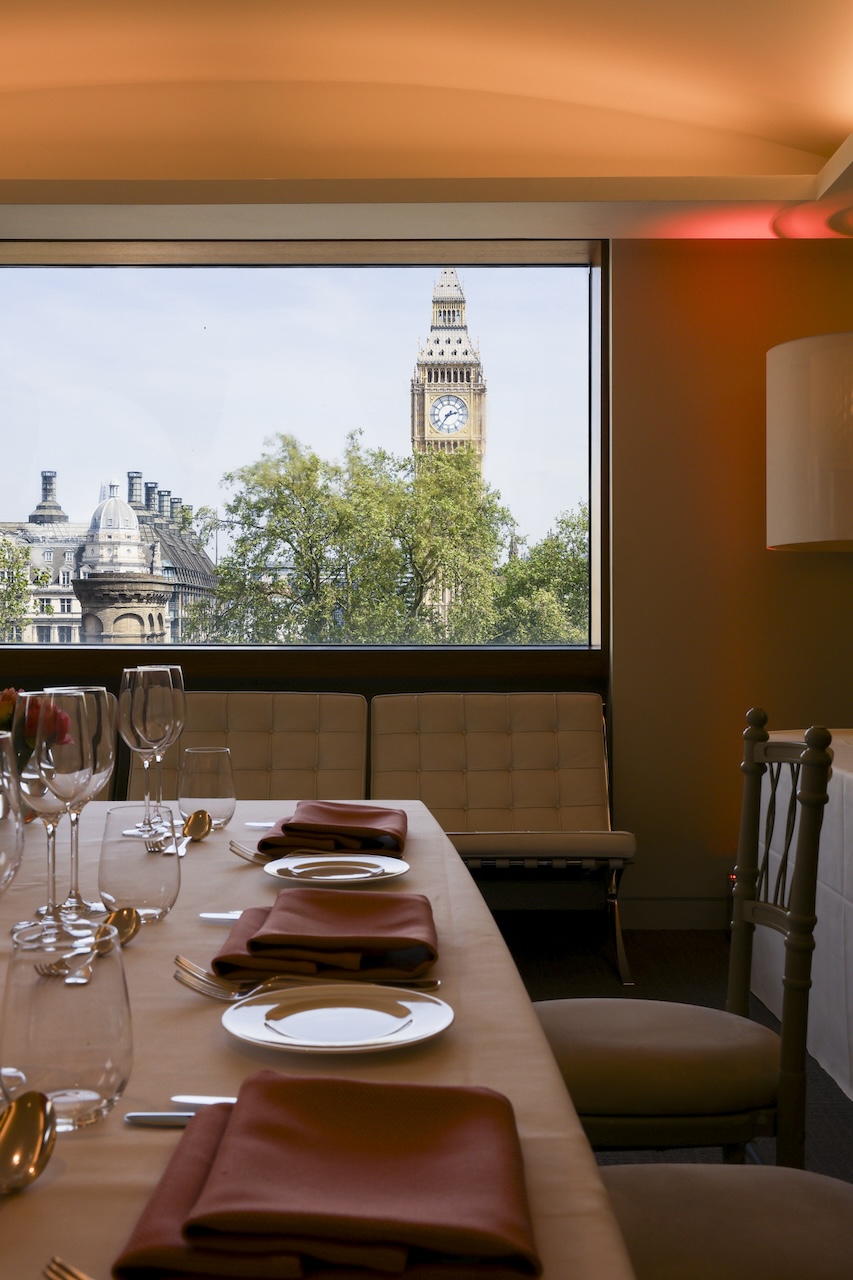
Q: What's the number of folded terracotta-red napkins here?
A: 3